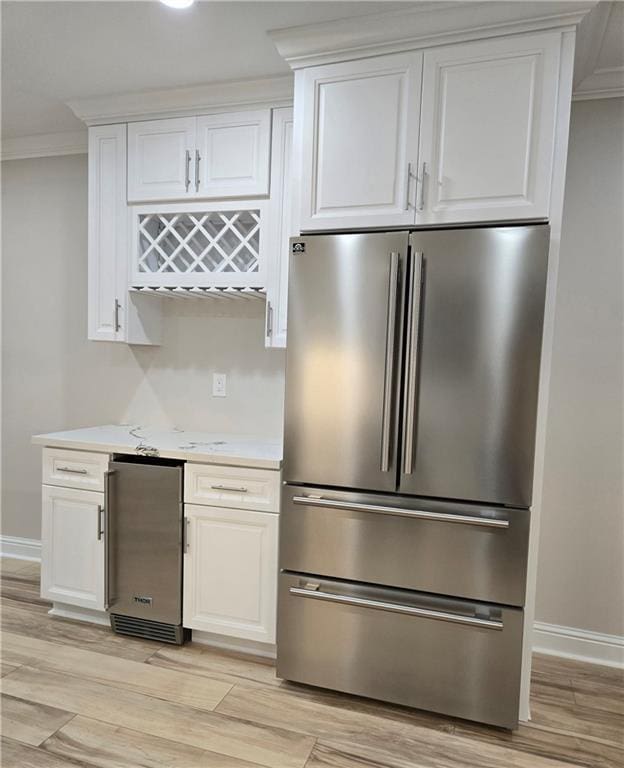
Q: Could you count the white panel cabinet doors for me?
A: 8